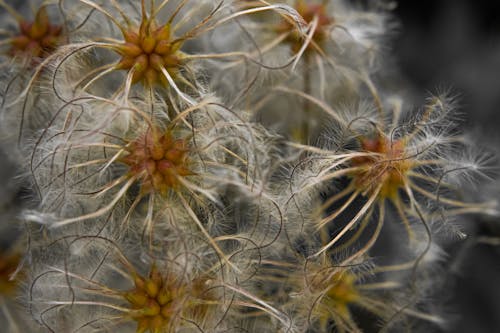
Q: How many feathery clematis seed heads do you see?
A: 8